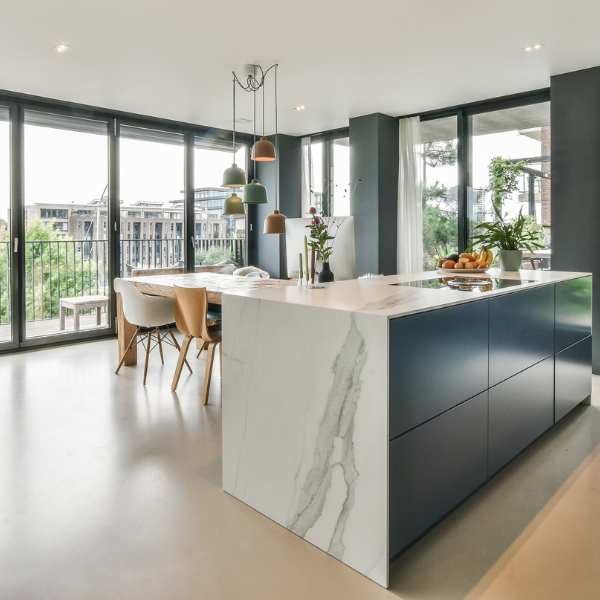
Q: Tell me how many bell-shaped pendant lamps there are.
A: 5